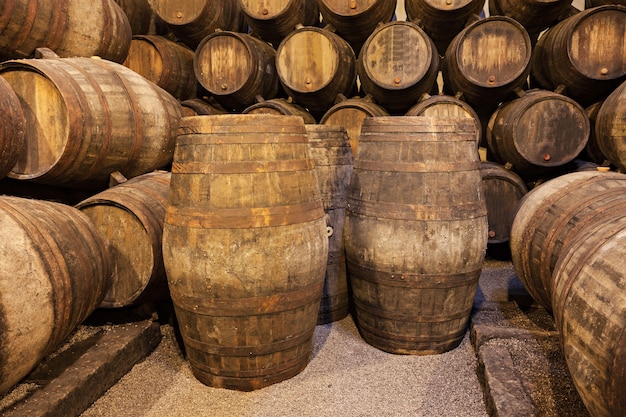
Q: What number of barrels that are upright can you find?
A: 3